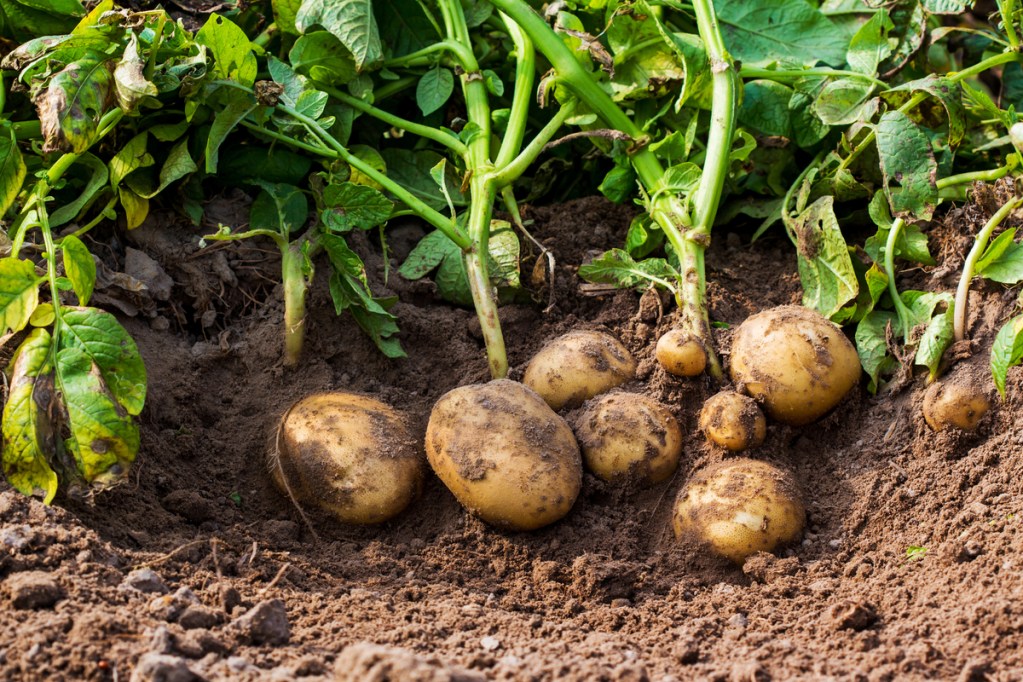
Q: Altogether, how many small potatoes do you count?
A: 3